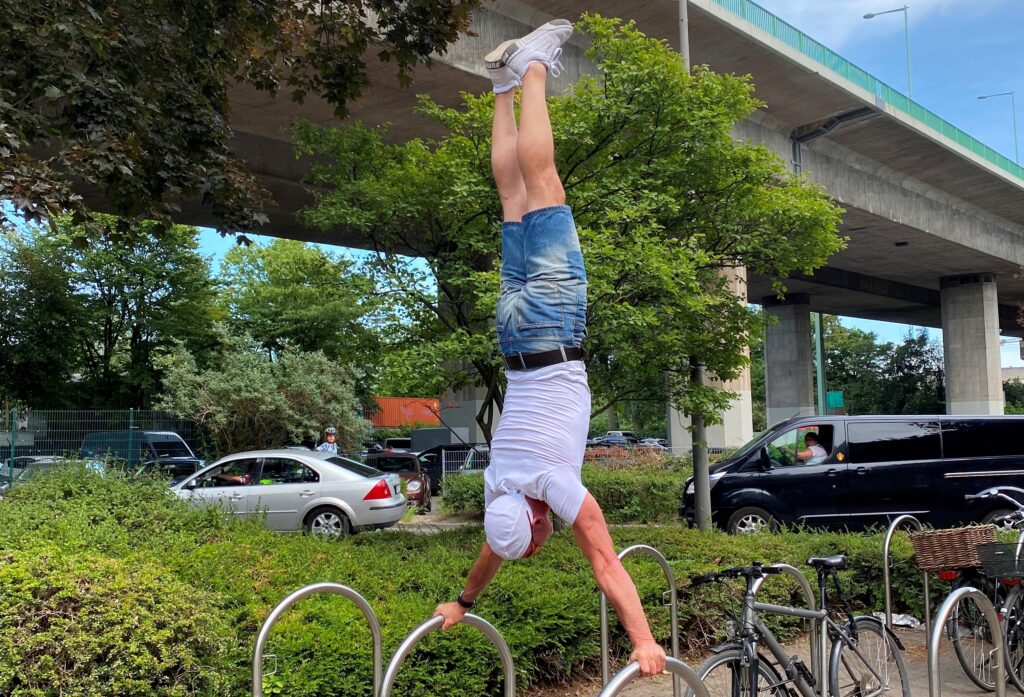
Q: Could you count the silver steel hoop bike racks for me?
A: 7